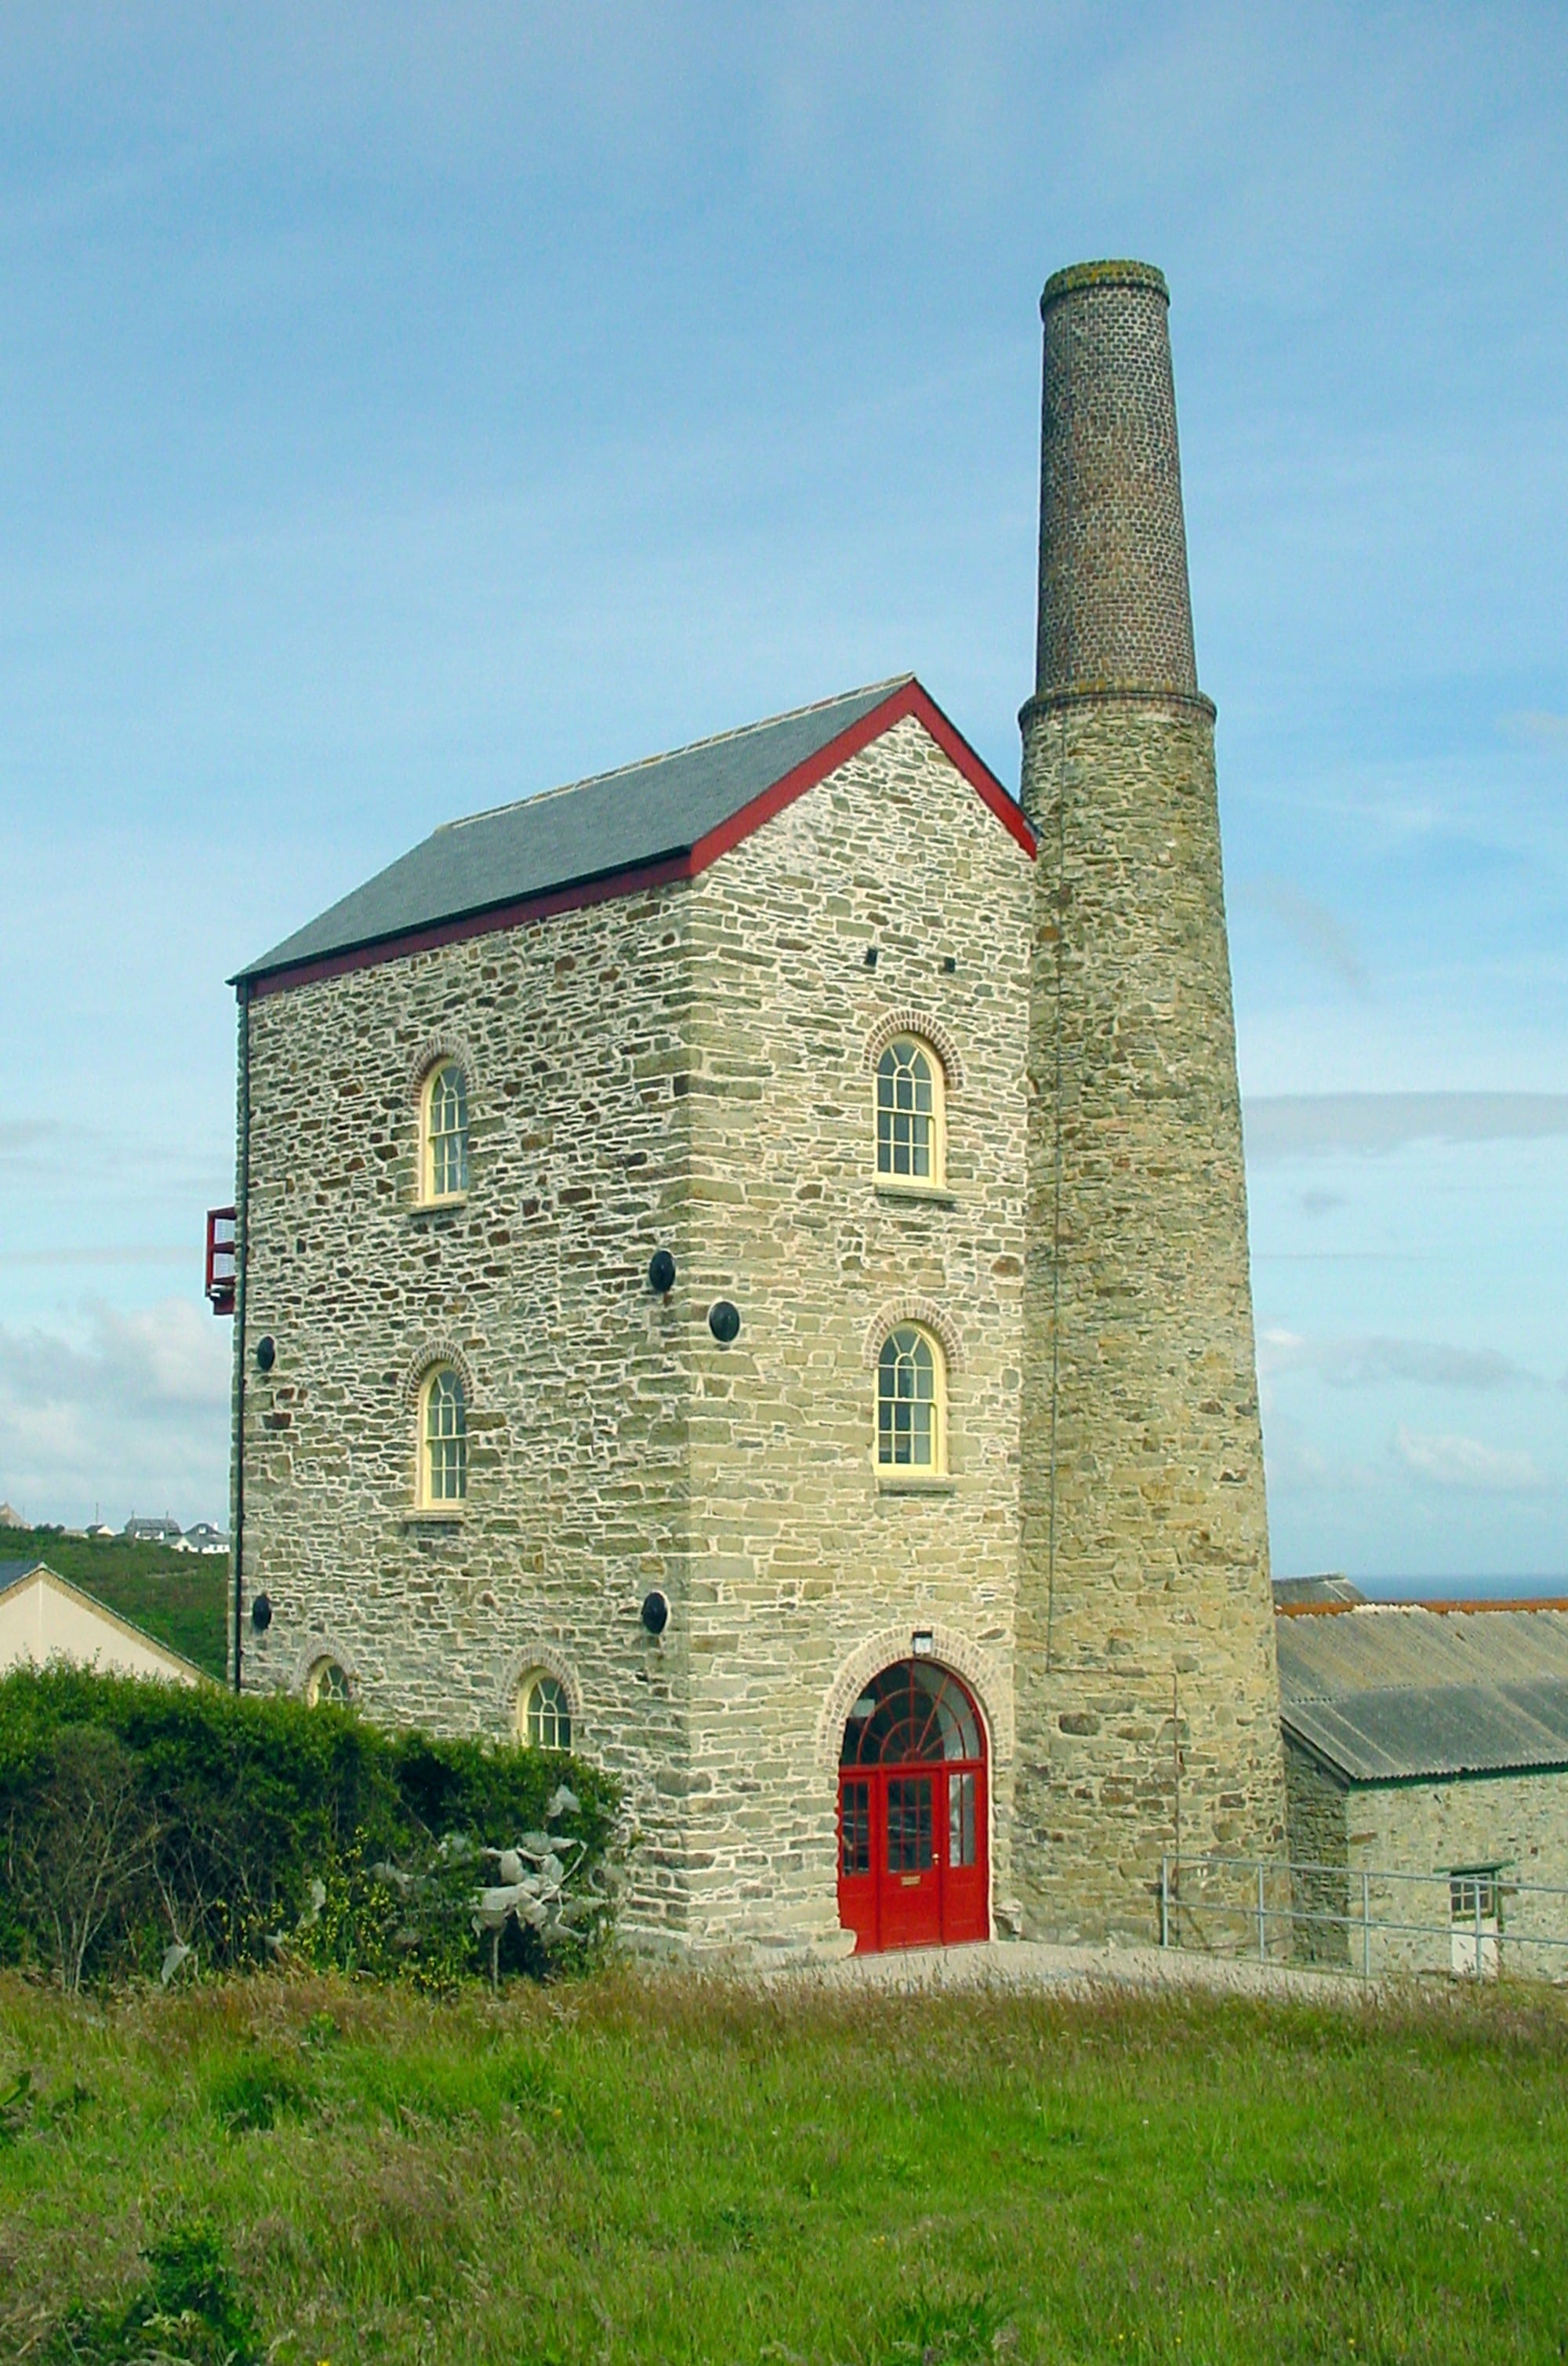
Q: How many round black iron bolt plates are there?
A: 5